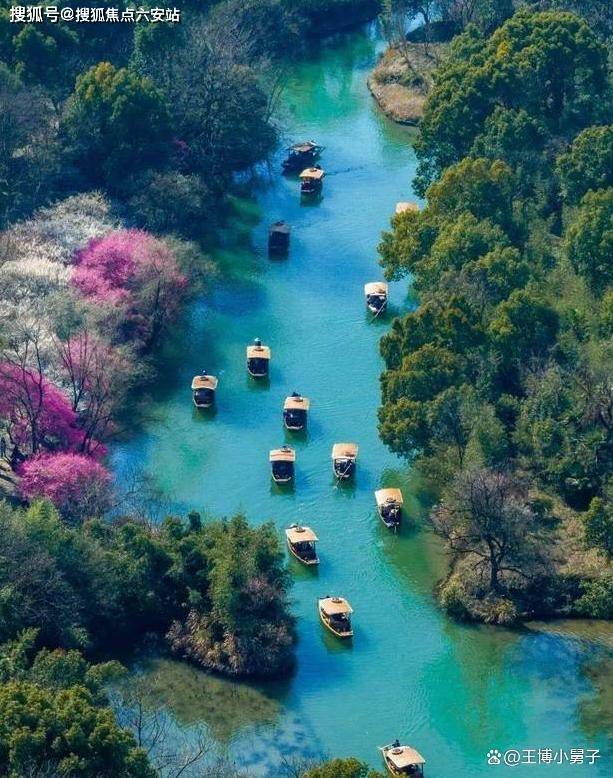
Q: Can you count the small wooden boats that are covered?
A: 14